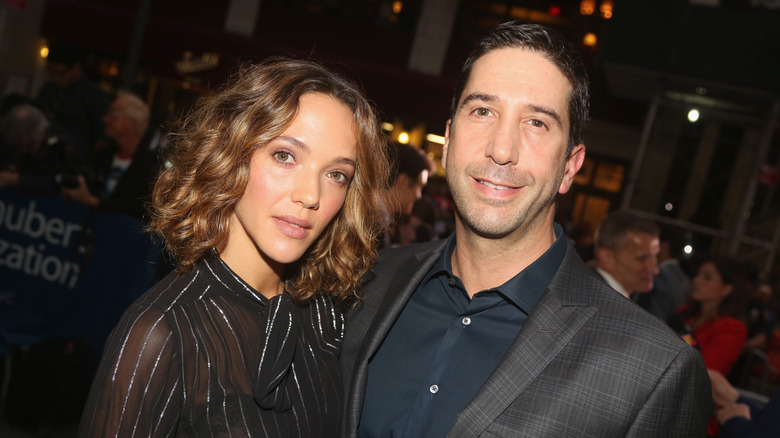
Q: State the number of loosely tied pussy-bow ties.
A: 1